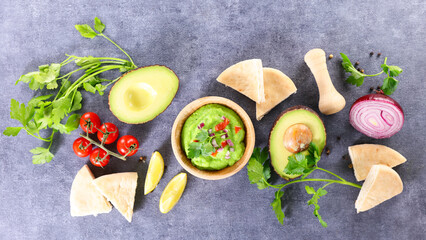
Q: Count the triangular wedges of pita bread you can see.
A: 6